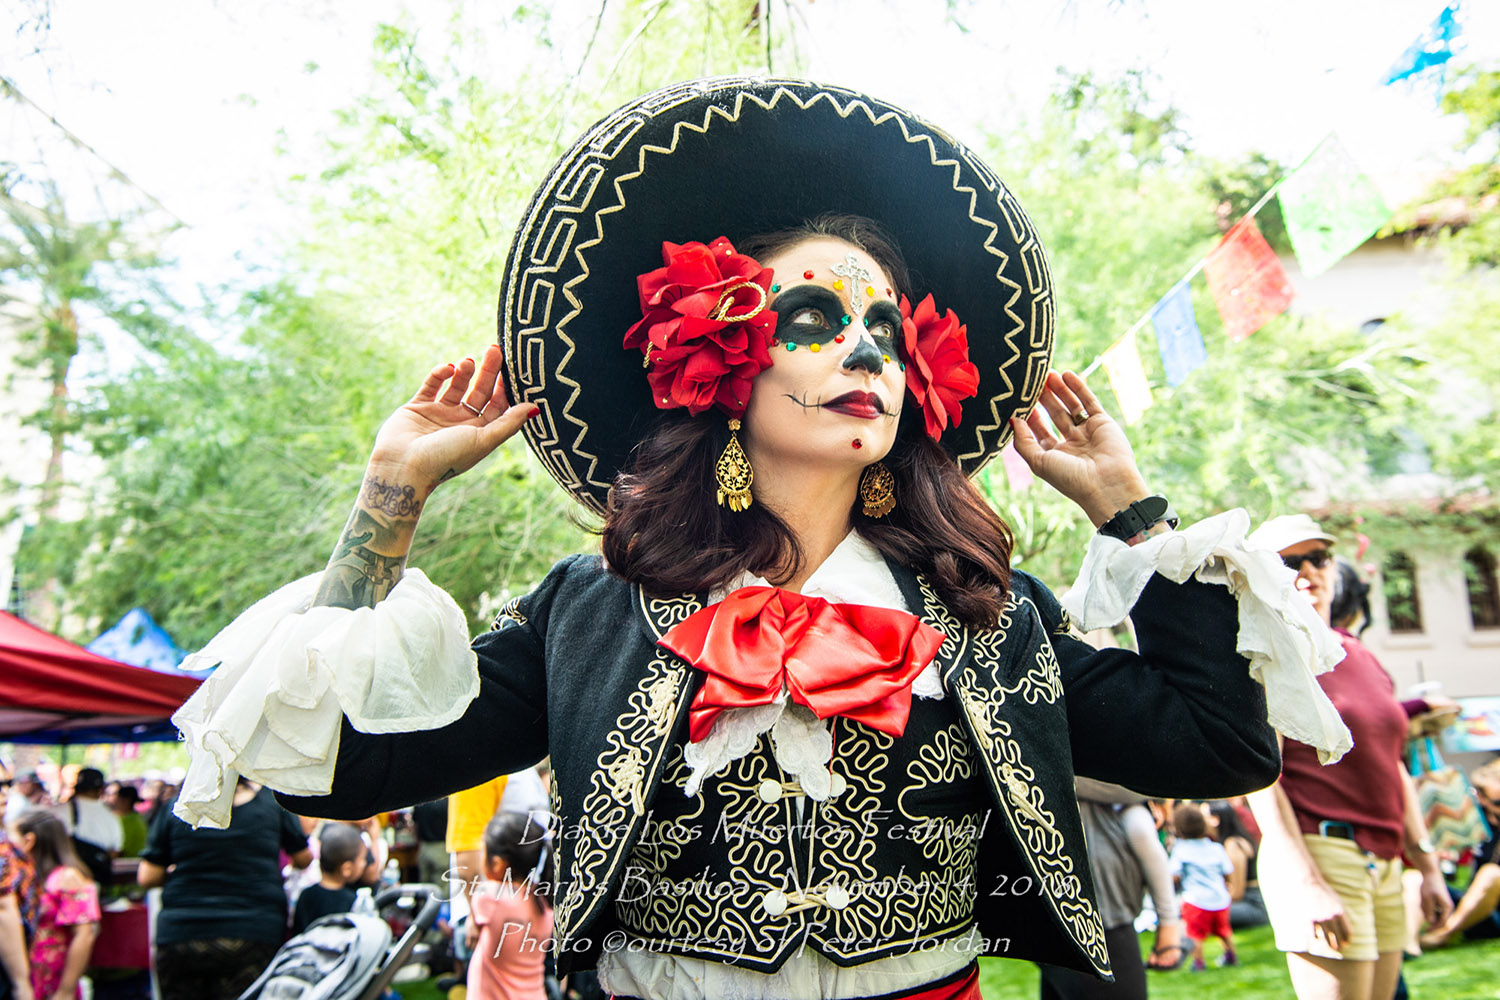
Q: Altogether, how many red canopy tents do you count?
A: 1